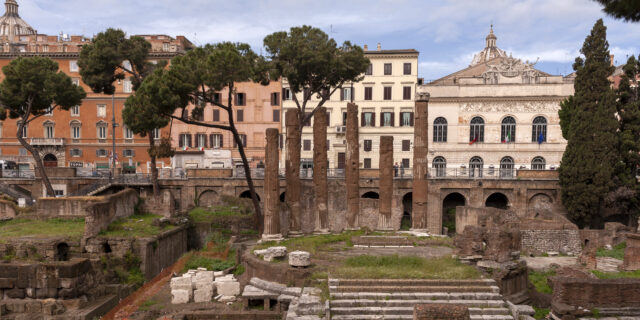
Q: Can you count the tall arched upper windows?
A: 4